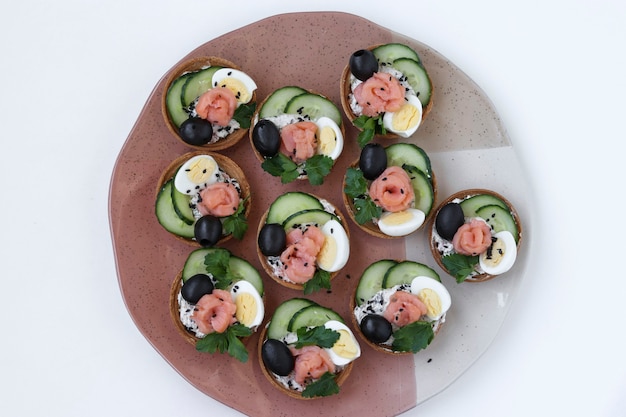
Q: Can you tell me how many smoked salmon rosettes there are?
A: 10